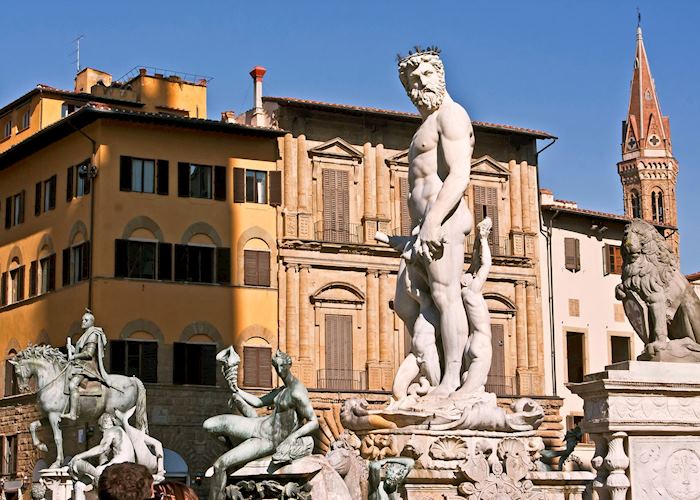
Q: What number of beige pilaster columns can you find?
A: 12